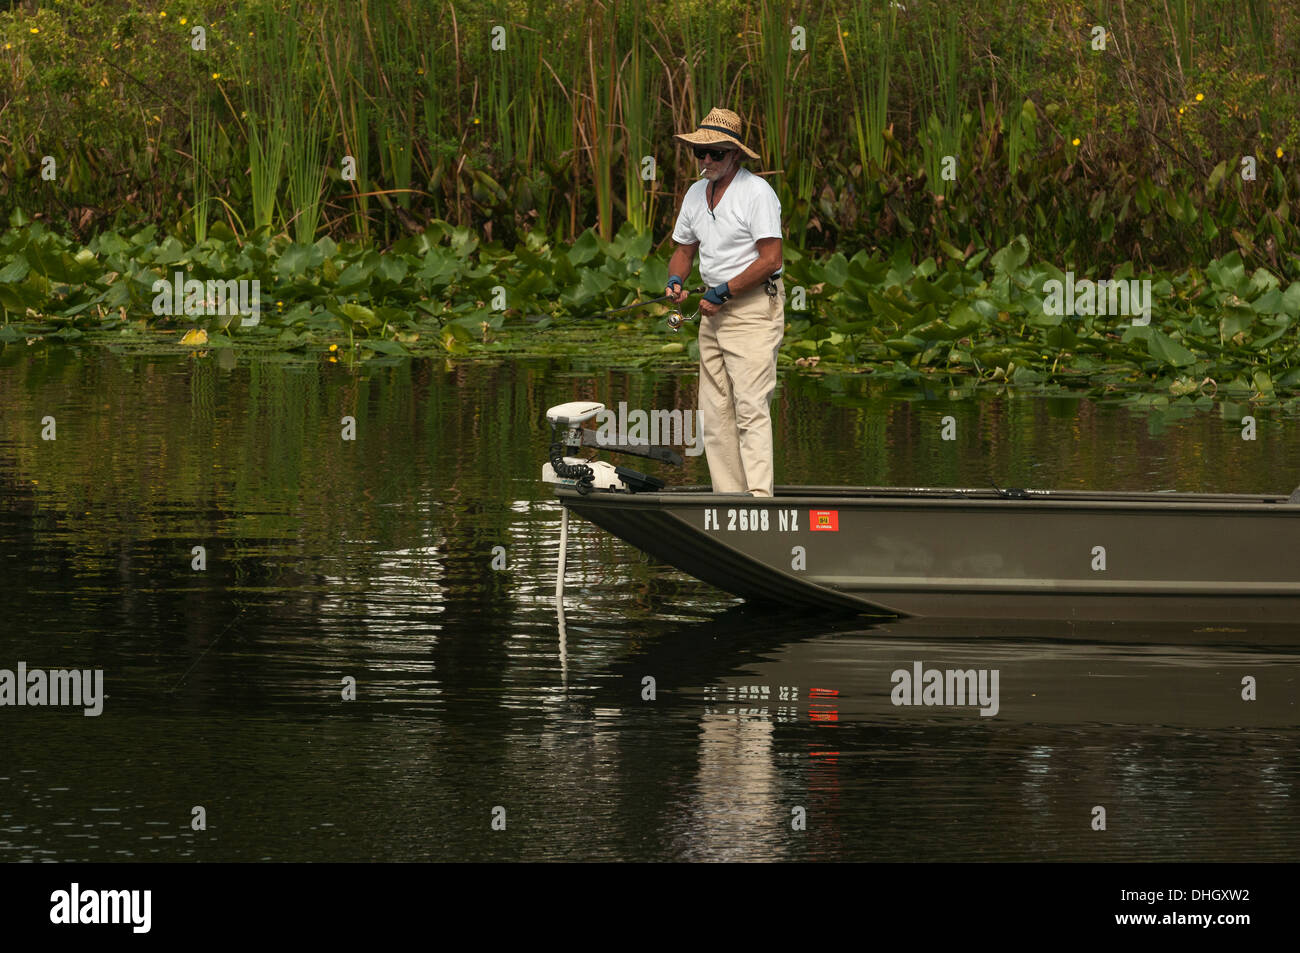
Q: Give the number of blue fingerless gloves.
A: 2